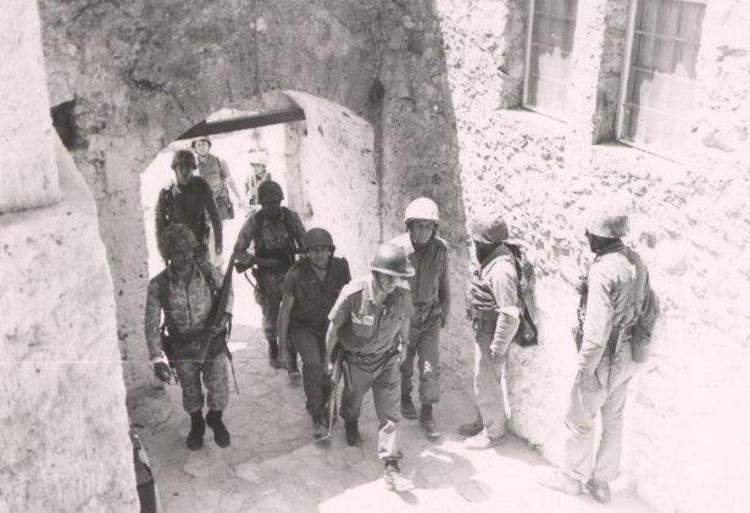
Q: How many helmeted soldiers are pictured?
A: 10